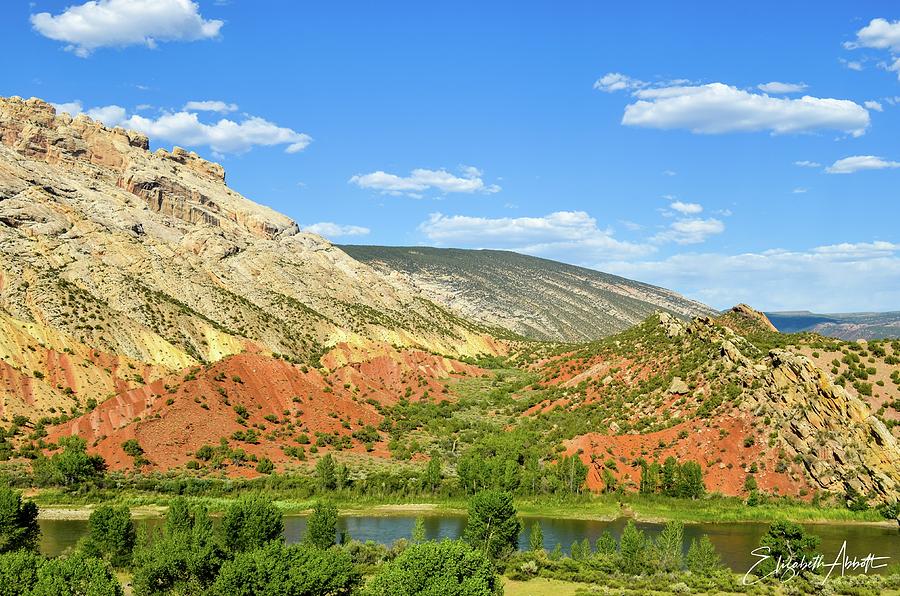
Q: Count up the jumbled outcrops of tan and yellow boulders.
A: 1